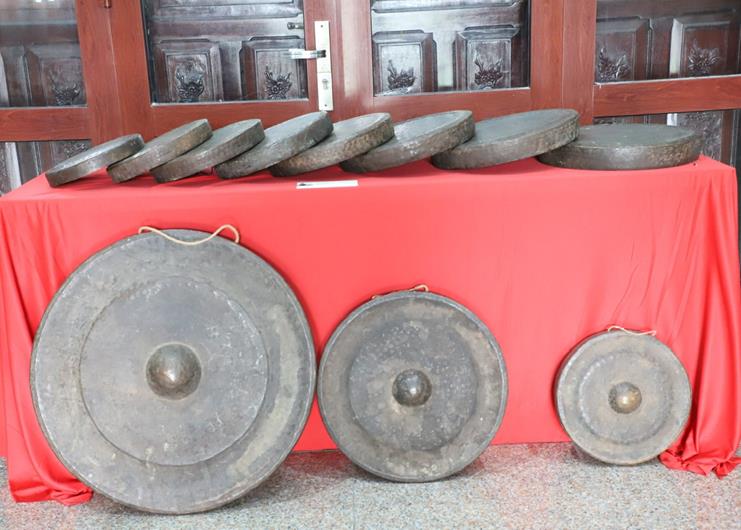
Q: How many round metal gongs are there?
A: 11